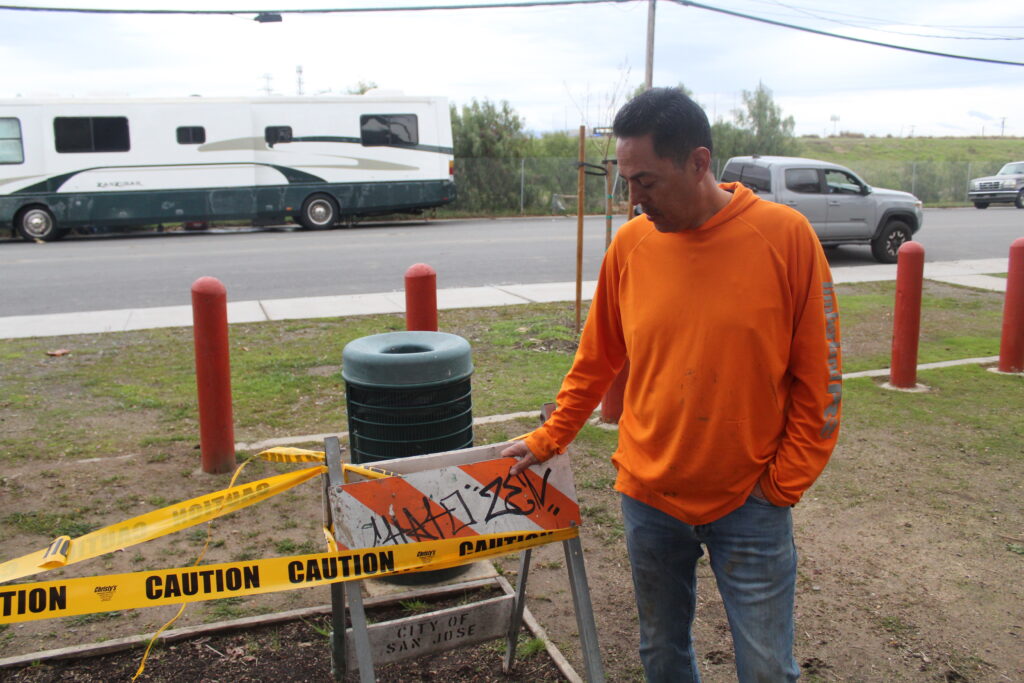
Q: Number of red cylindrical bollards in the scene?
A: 5